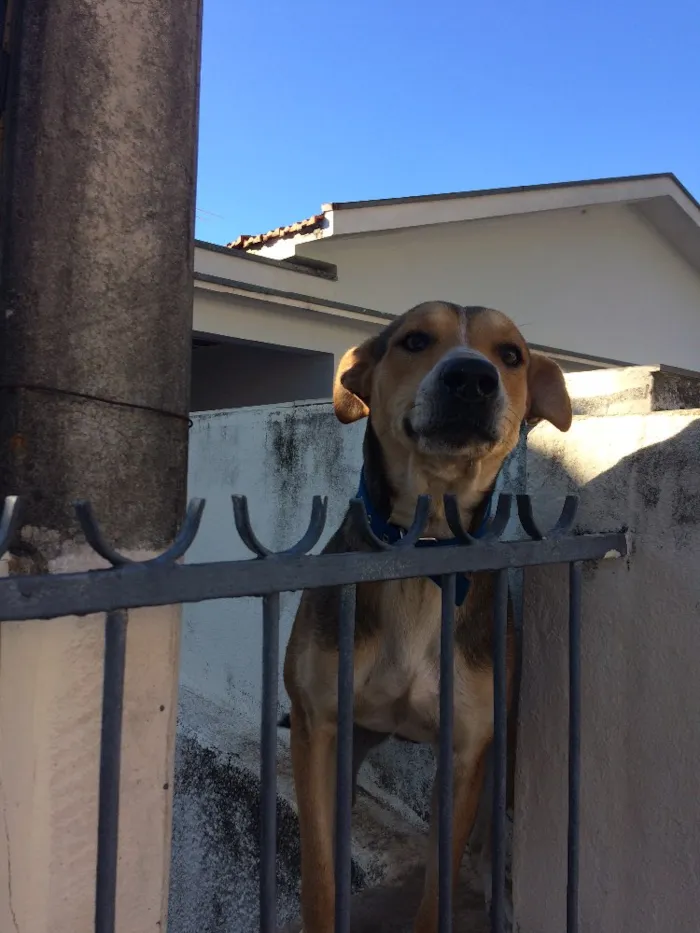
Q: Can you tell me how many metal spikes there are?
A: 11